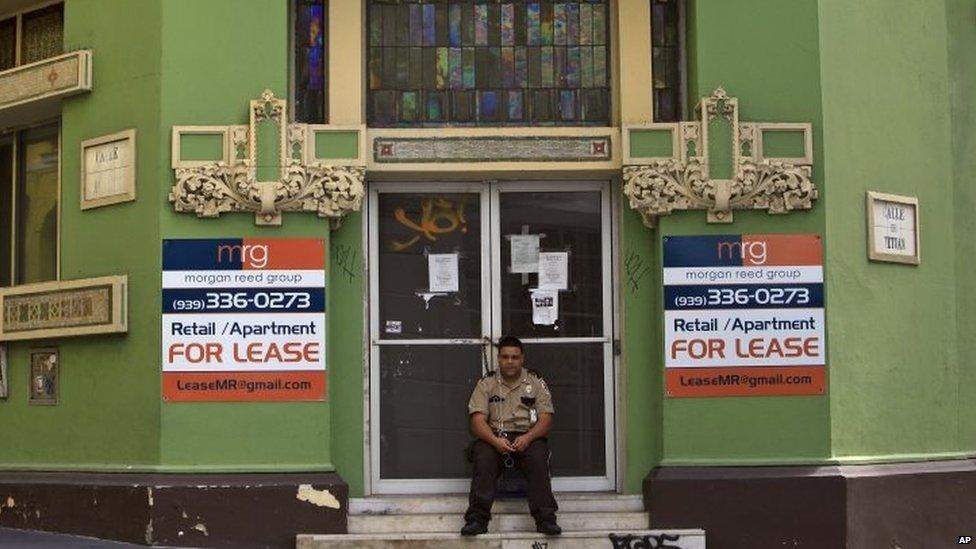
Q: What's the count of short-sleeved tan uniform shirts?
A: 1